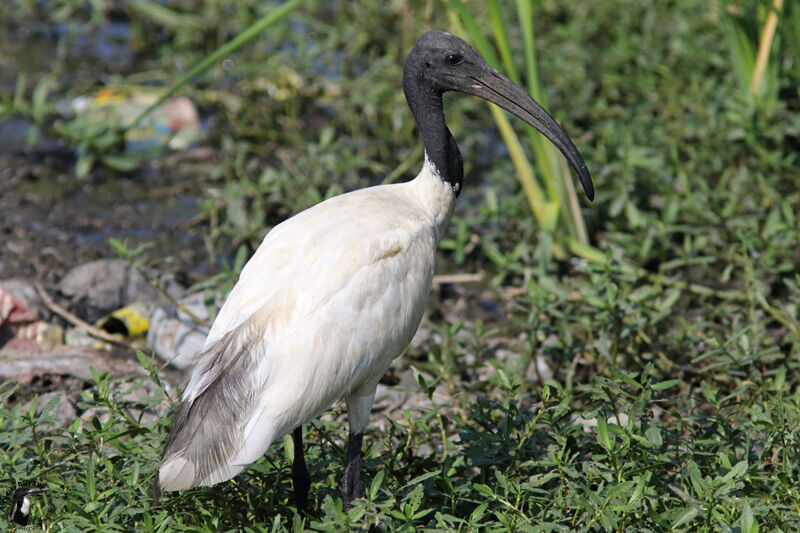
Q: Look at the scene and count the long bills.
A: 1